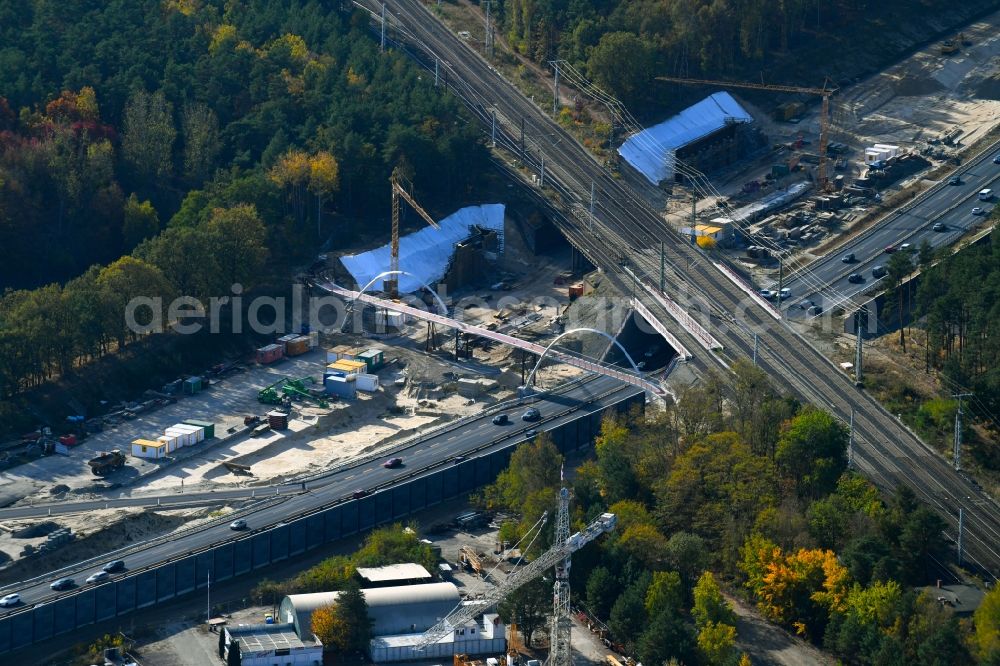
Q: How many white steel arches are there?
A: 2